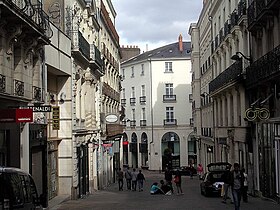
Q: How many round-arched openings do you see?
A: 5